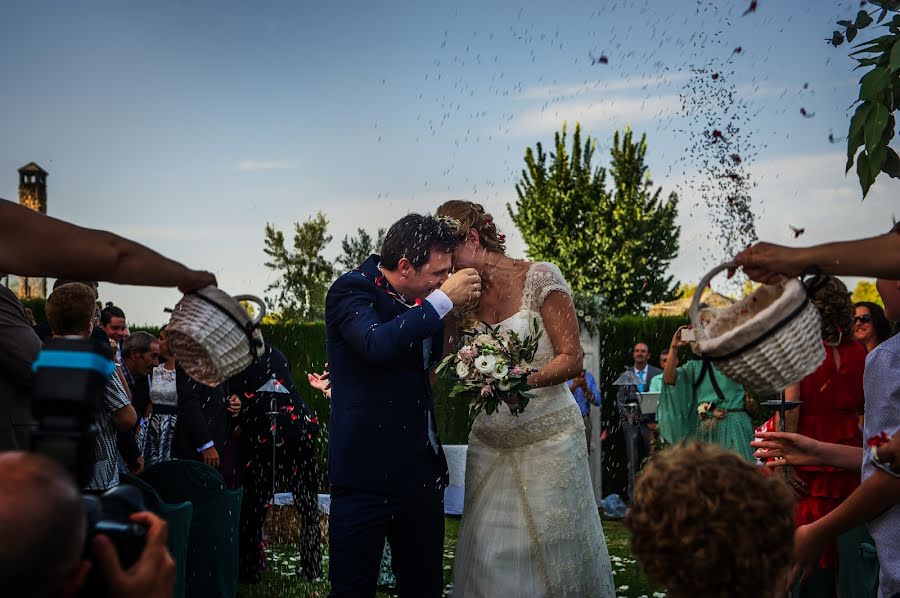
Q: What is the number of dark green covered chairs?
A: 2